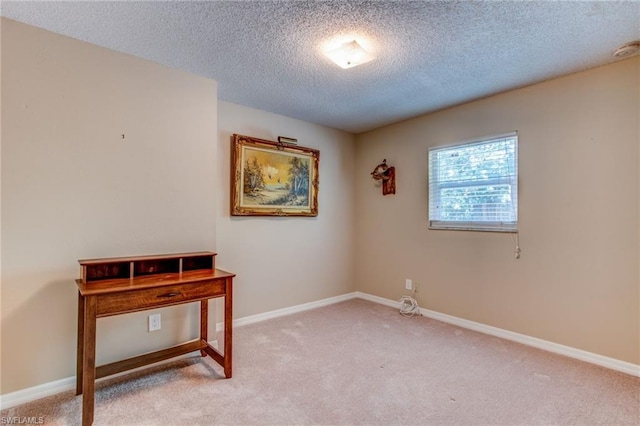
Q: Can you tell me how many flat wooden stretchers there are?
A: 2